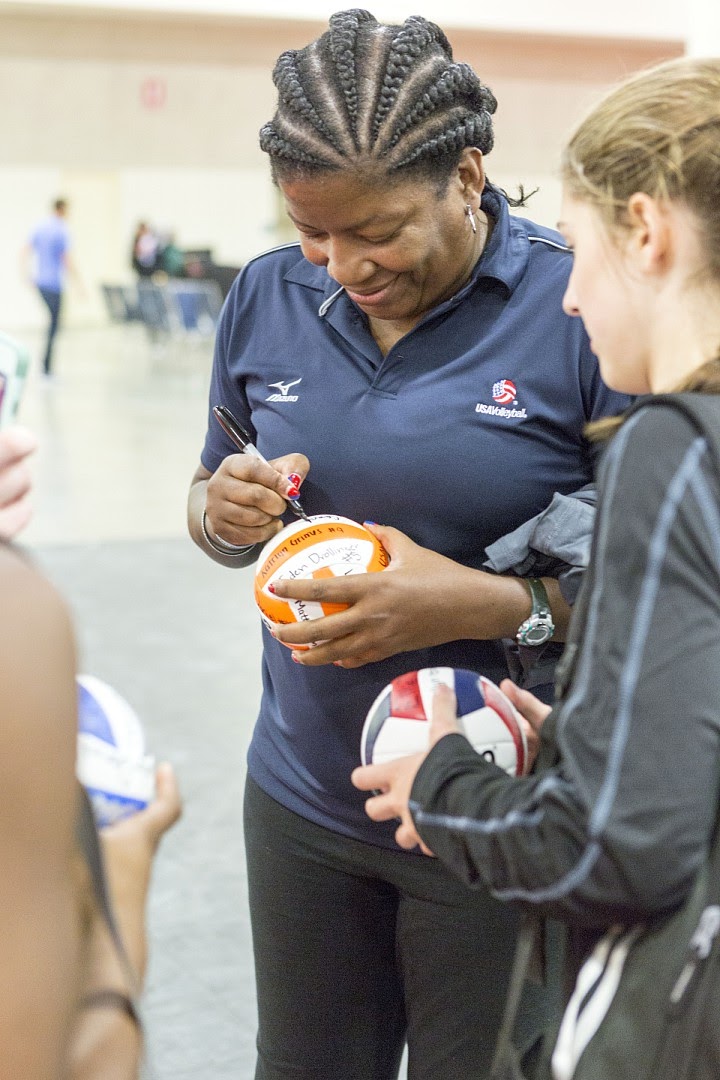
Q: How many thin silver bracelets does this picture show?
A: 2